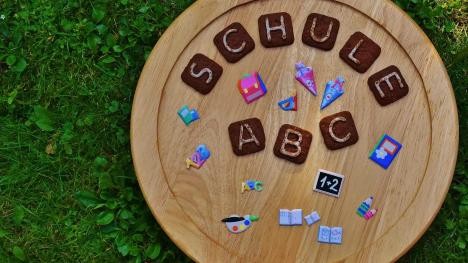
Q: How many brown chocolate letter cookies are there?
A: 9